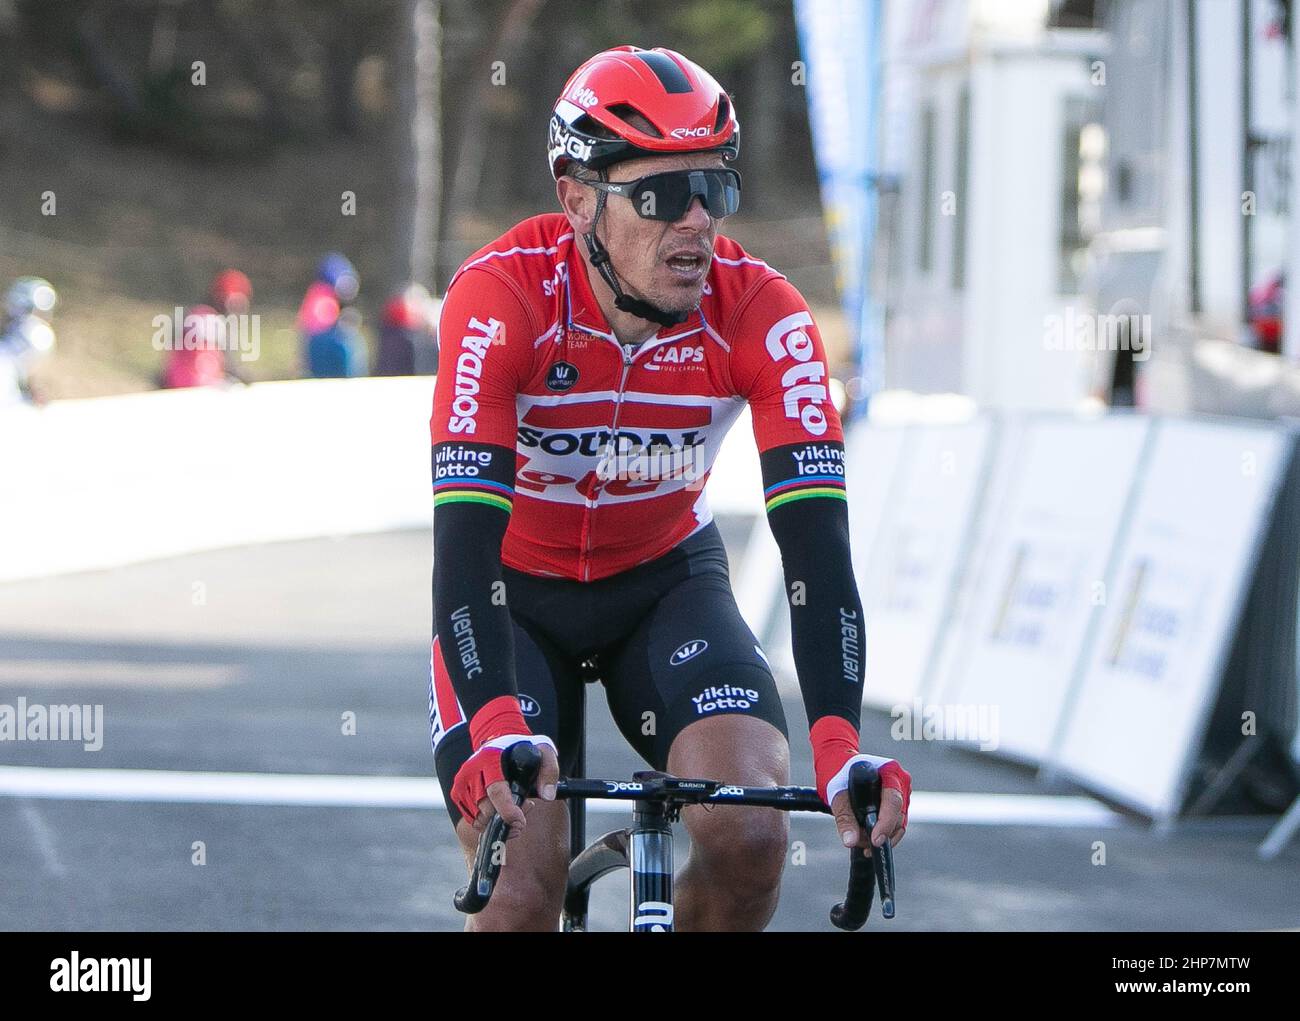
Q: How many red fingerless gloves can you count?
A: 2